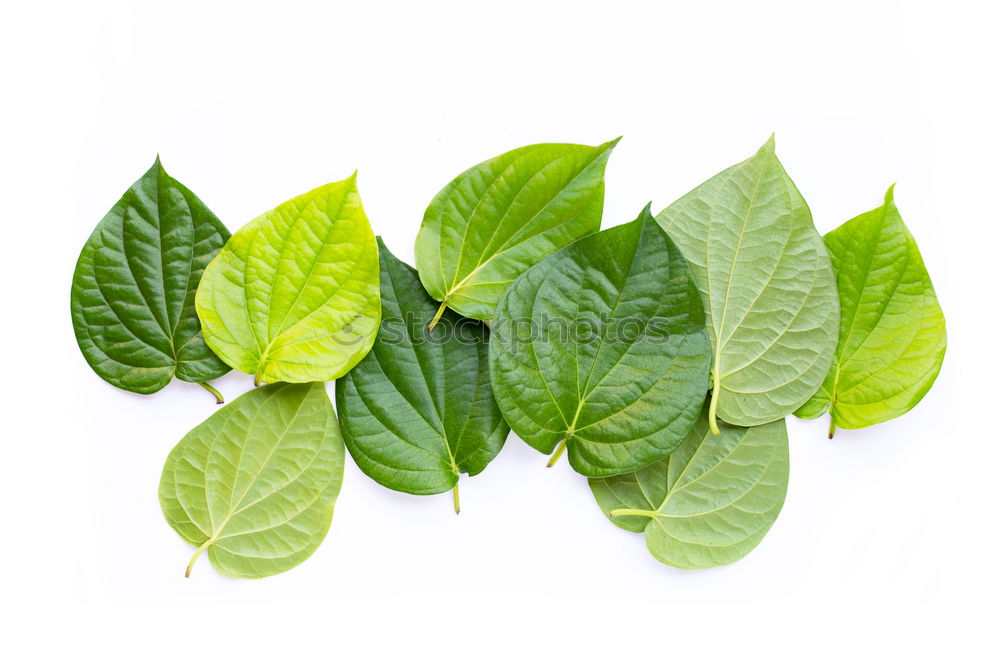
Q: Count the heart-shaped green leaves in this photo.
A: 9